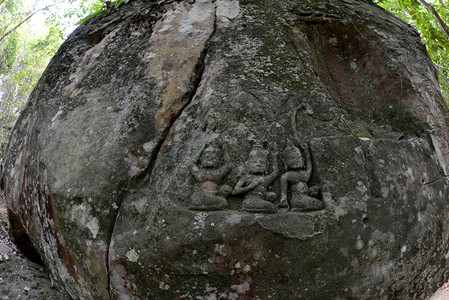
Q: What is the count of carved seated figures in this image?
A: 3